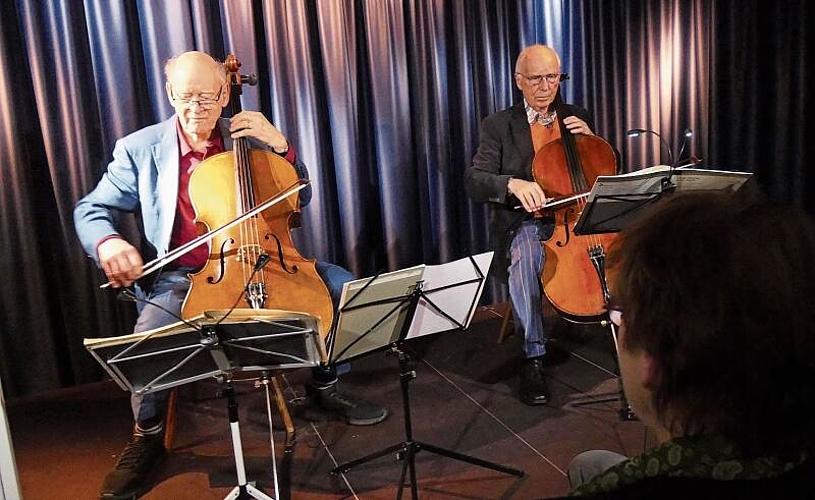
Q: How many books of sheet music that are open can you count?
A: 3